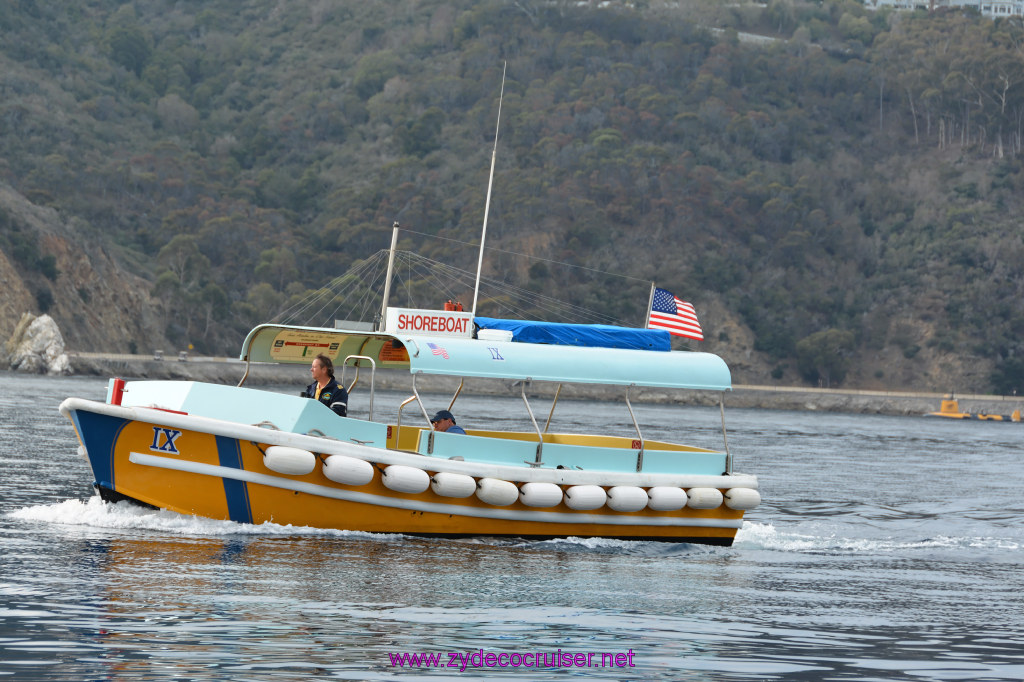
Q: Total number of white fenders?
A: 11